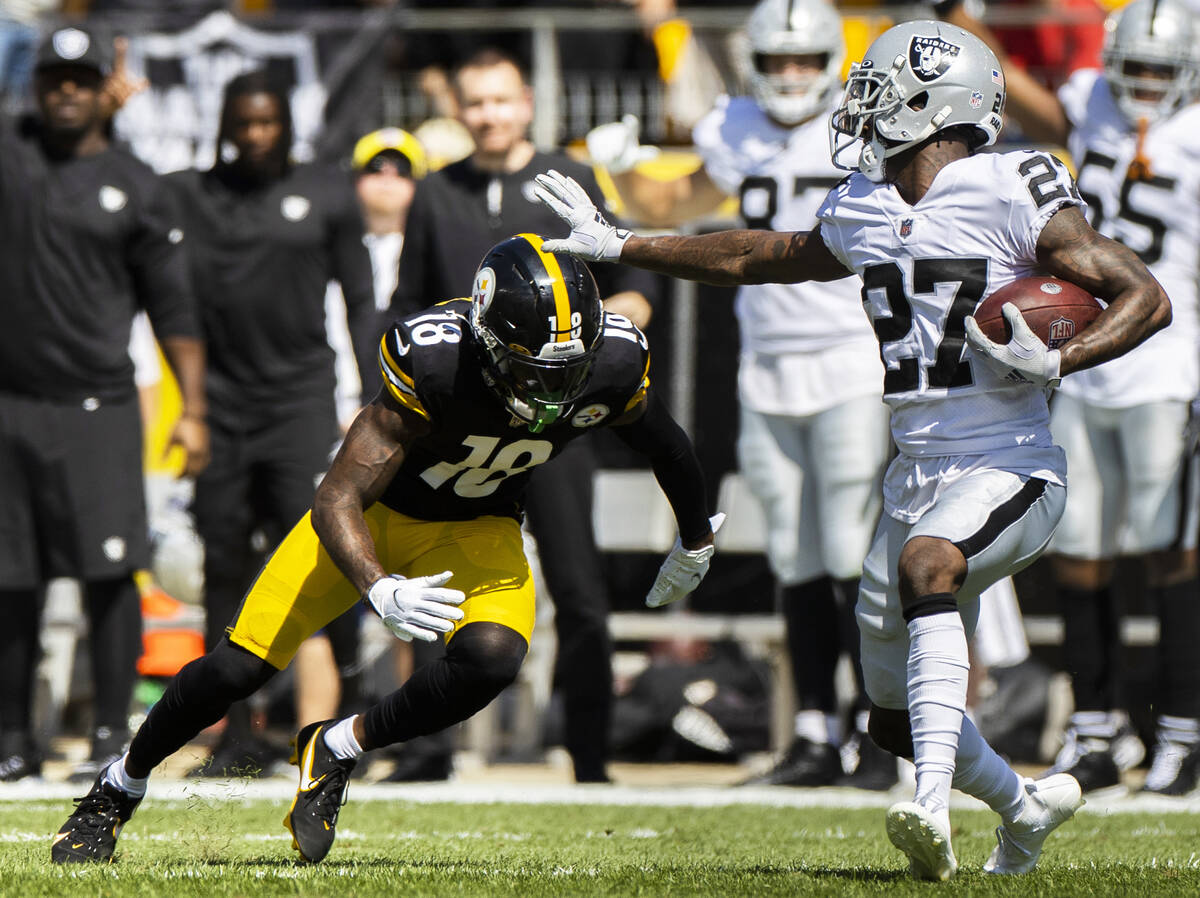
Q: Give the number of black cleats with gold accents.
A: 2